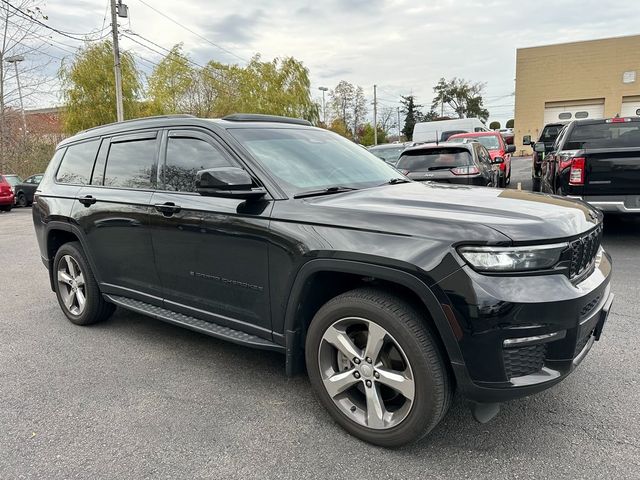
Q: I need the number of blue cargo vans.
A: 0